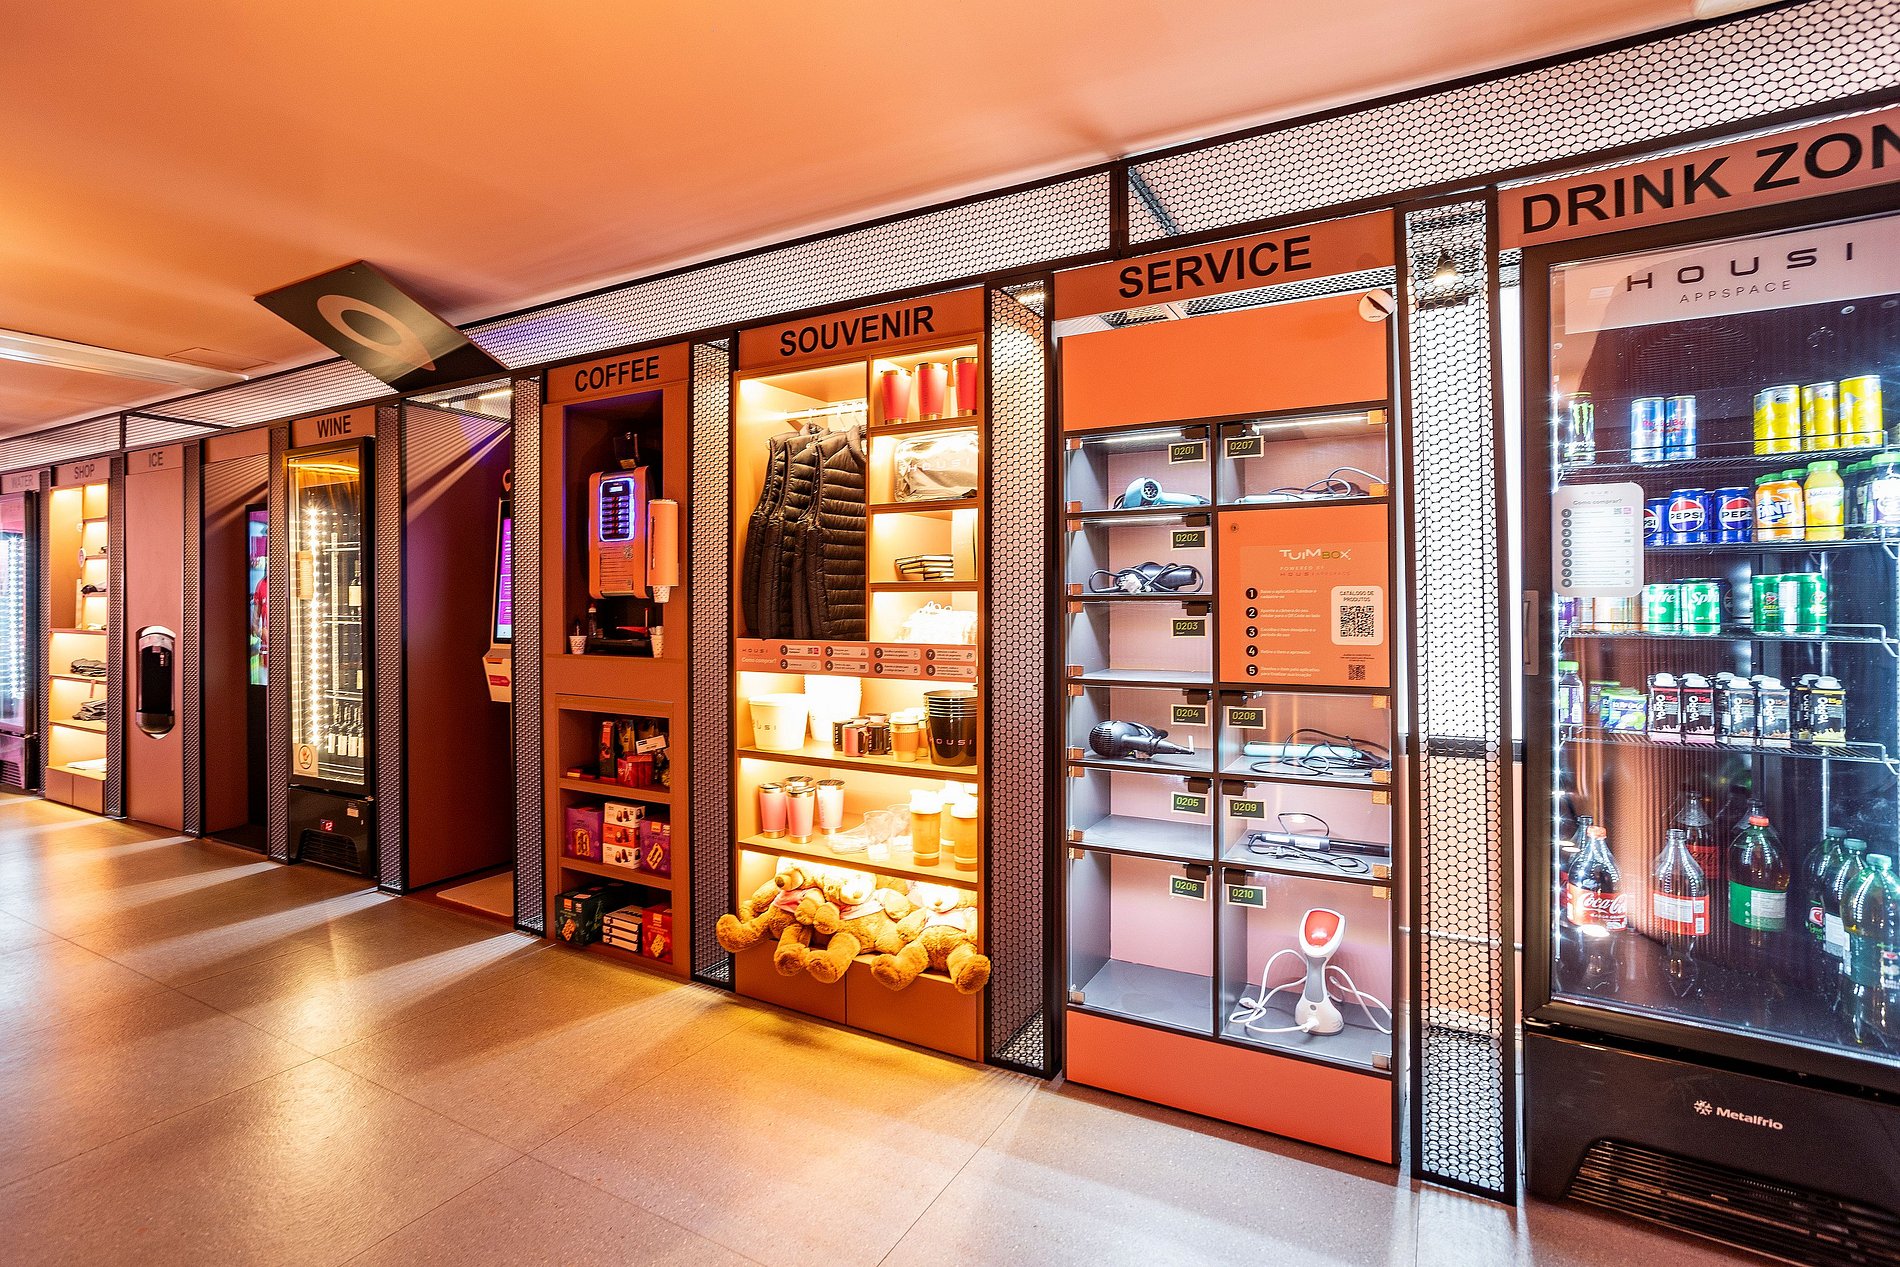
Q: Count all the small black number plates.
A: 10